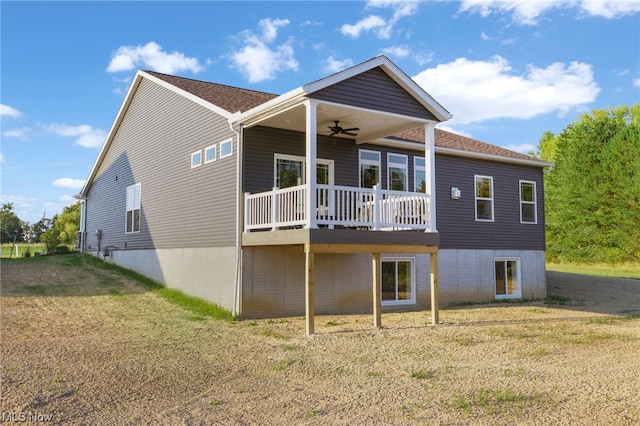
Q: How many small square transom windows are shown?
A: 3